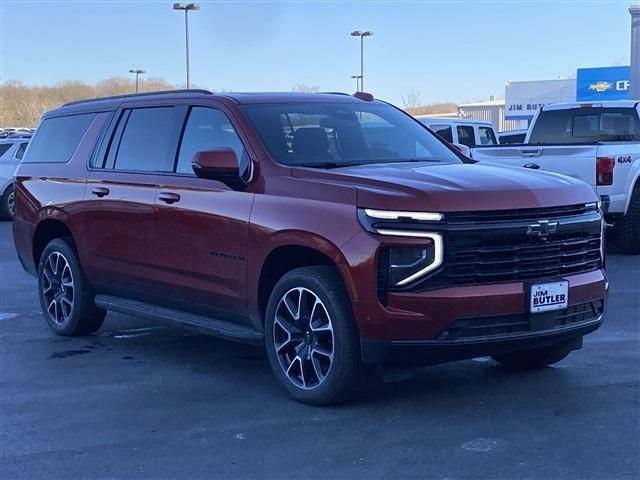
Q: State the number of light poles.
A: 4